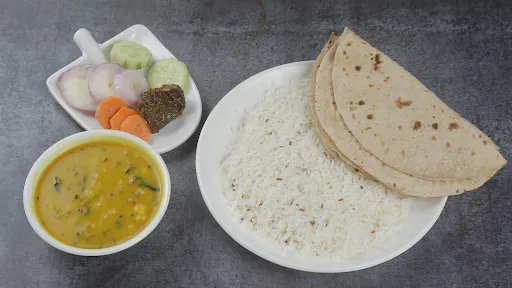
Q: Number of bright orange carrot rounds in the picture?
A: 3